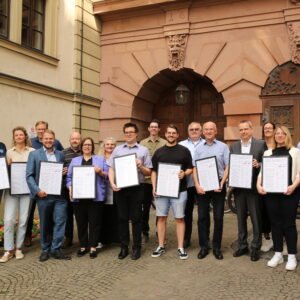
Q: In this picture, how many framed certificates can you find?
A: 9